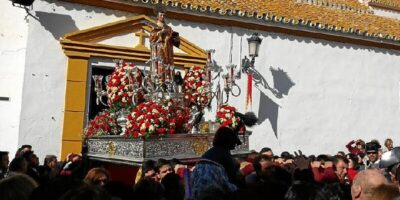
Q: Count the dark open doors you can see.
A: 1